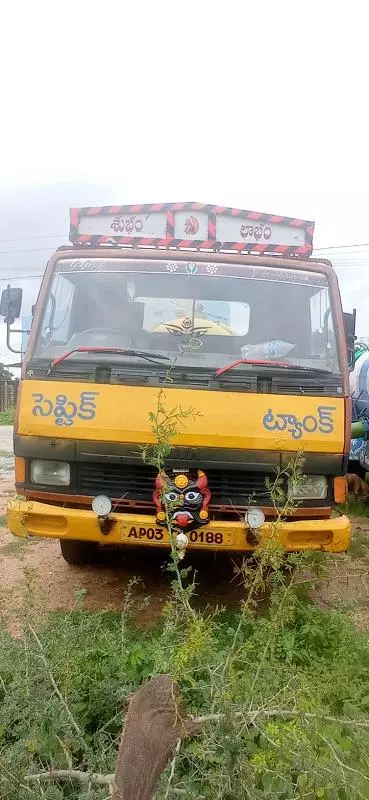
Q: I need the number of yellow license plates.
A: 1